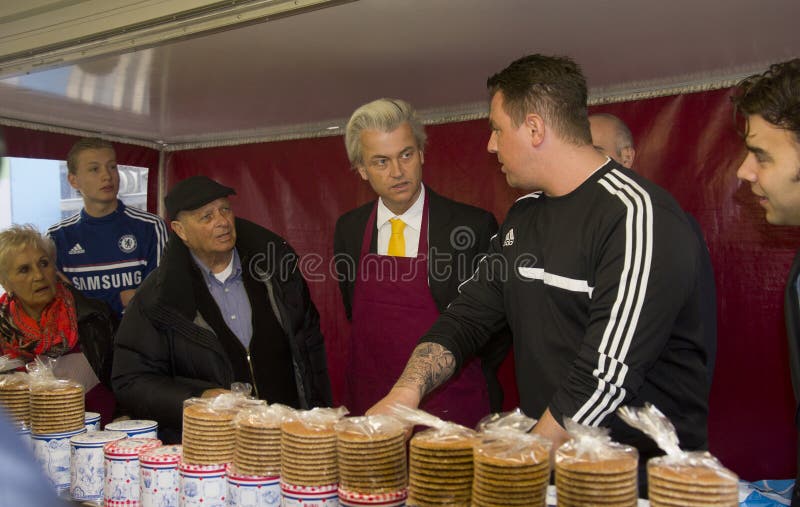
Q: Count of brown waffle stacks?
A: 10